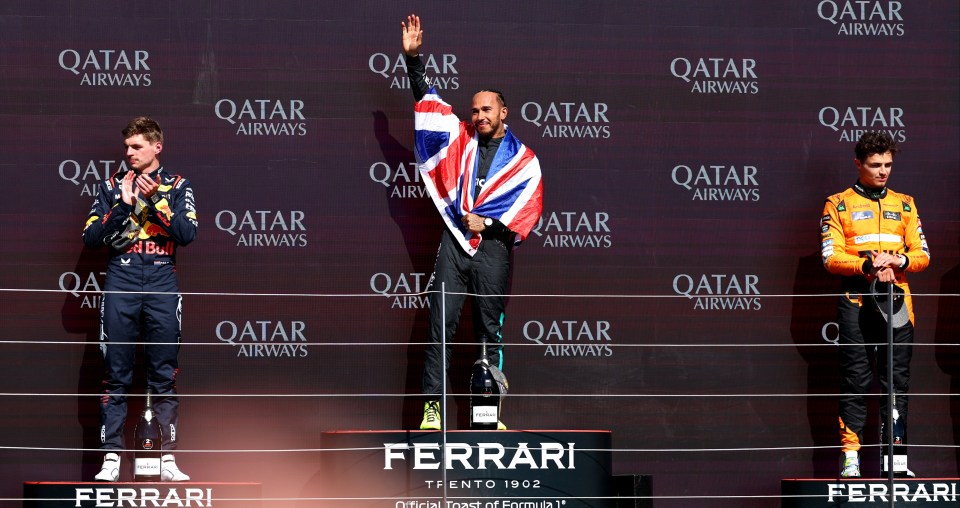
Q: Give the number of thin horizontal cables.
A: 5